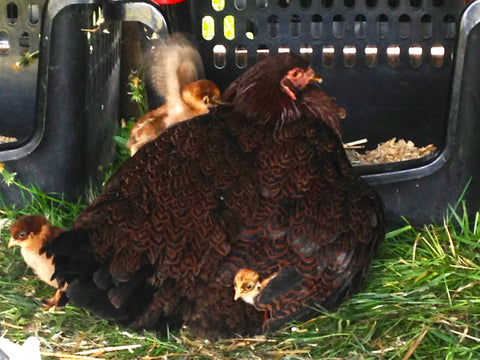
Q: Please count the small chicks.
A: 3